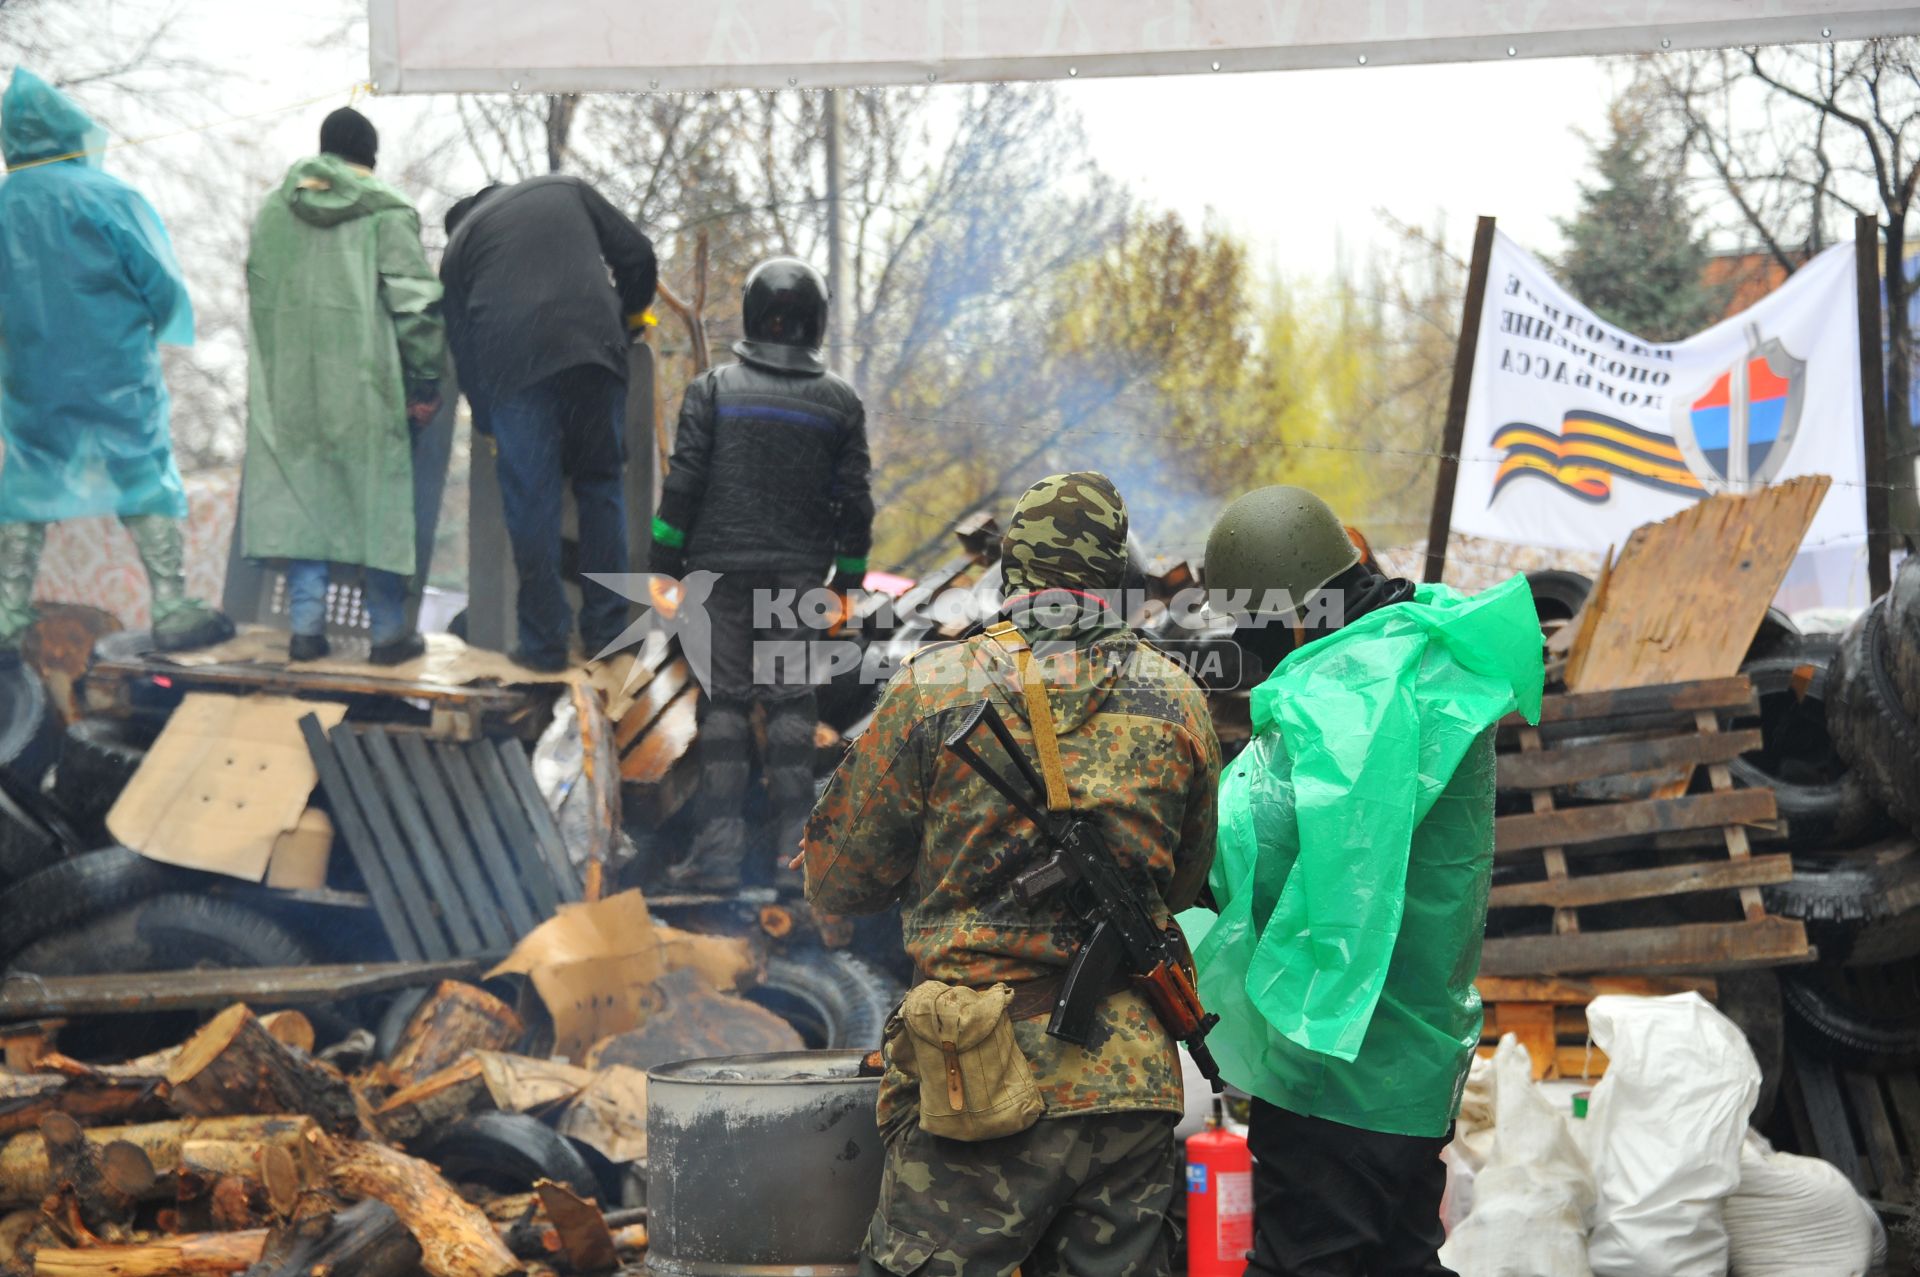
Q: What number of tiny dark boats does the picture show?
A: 0